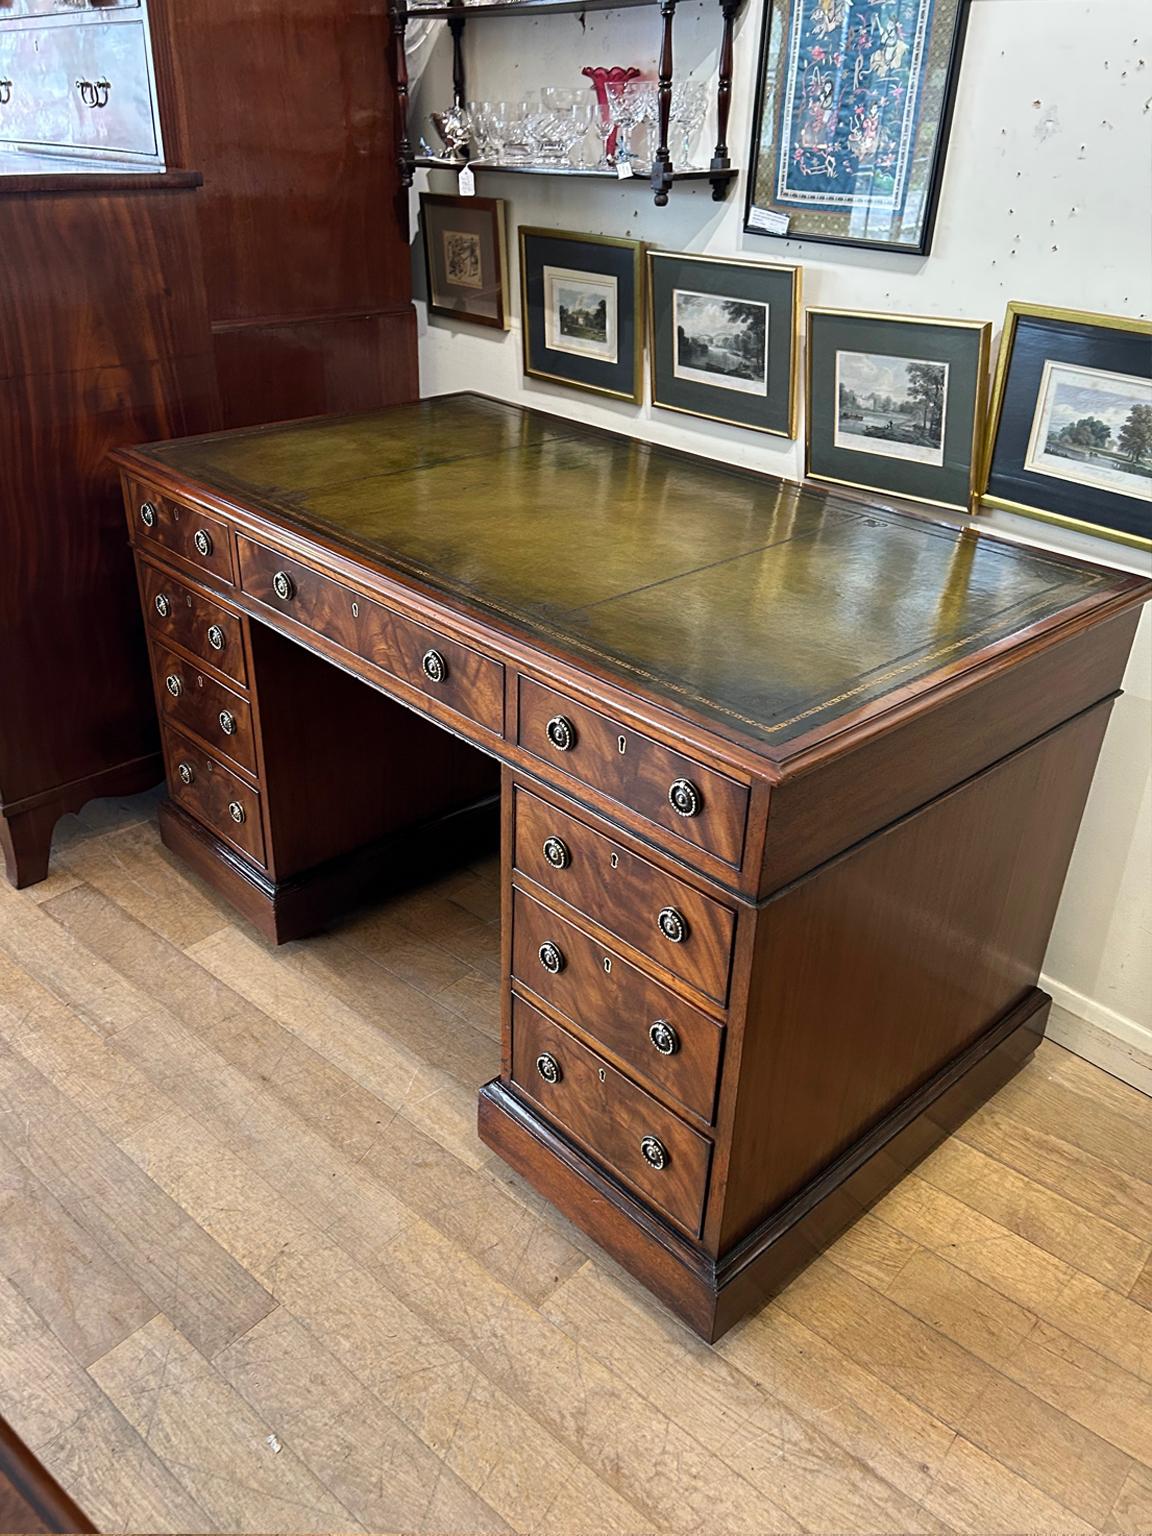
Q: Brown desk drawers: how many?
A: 9